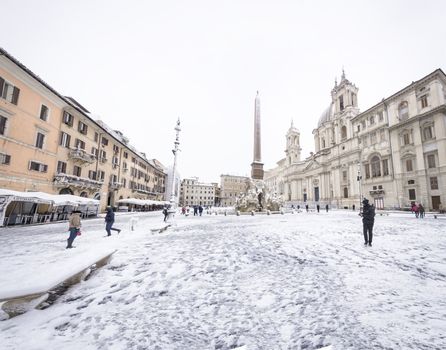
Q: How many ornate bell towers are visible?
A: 2